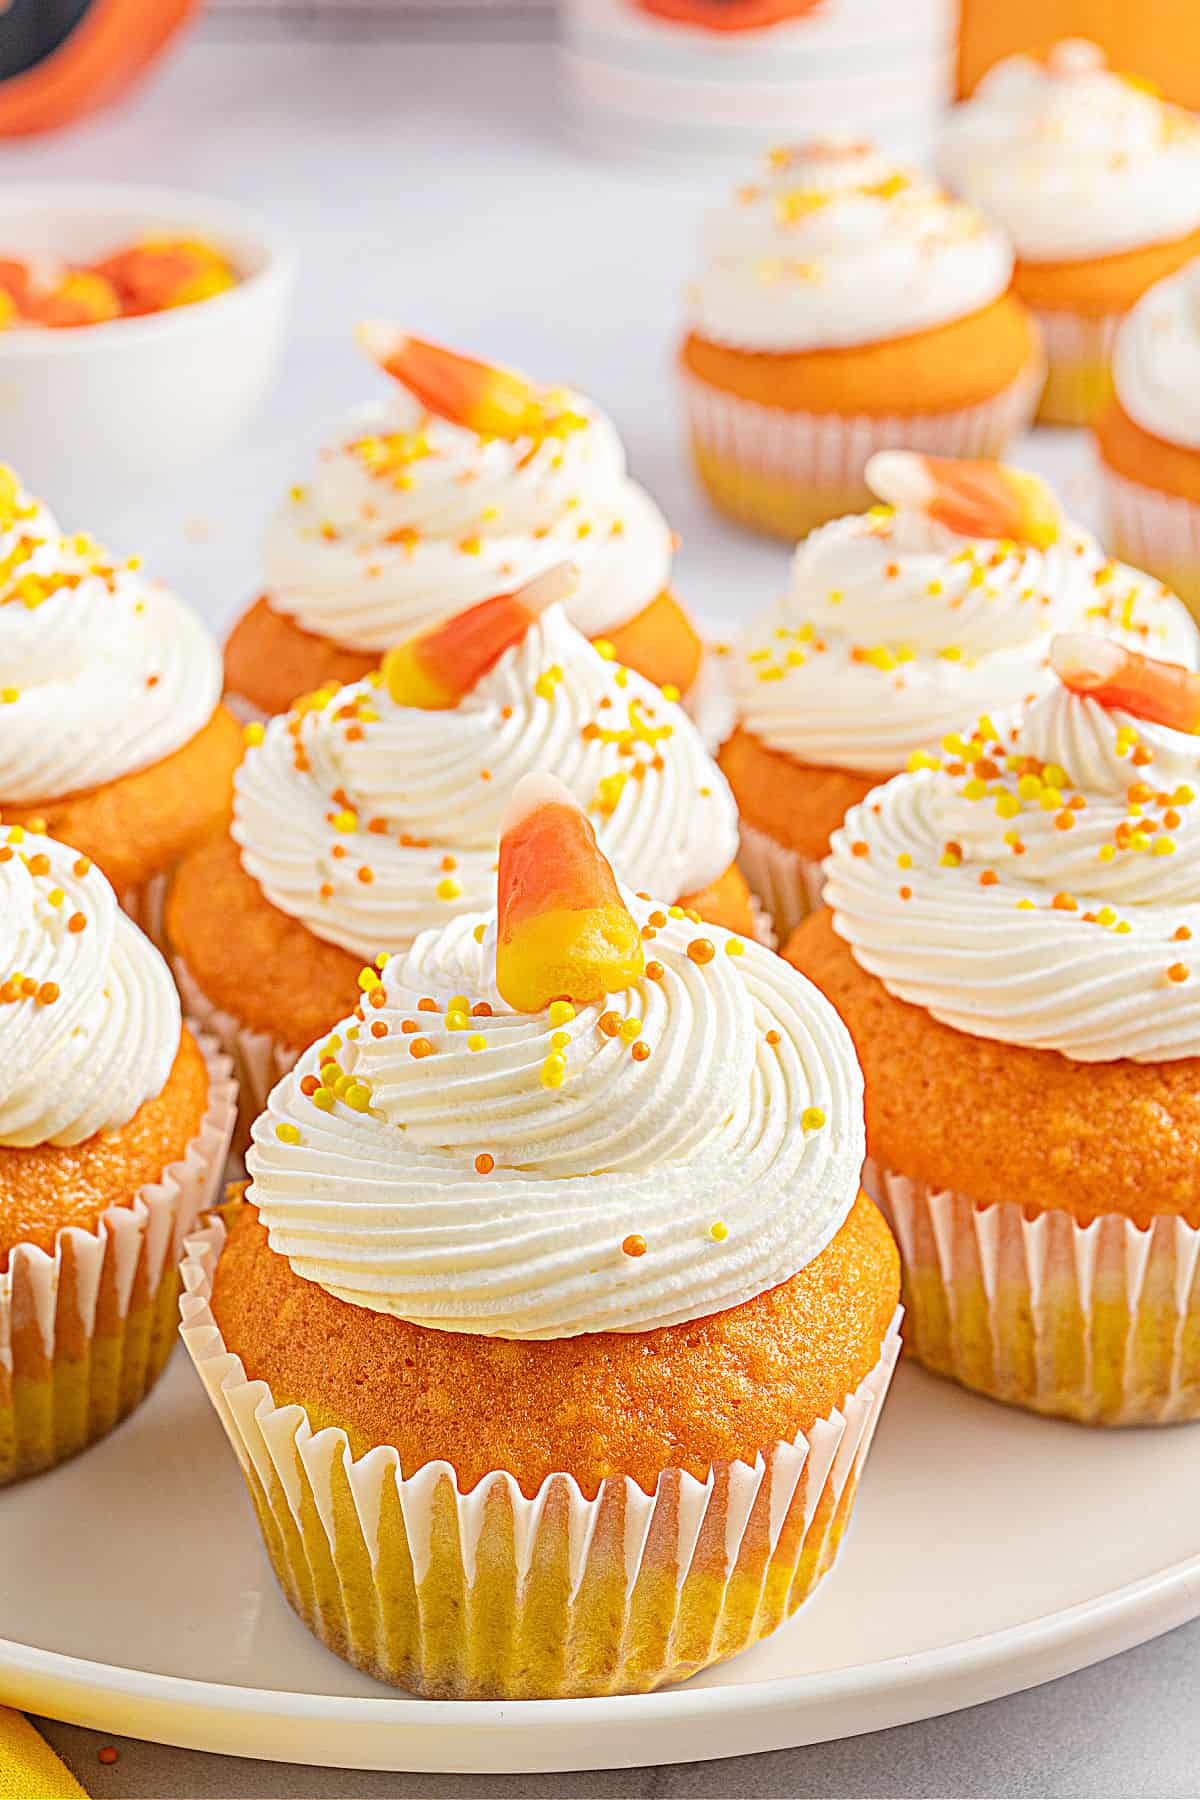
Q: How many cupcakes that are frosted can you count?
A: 10